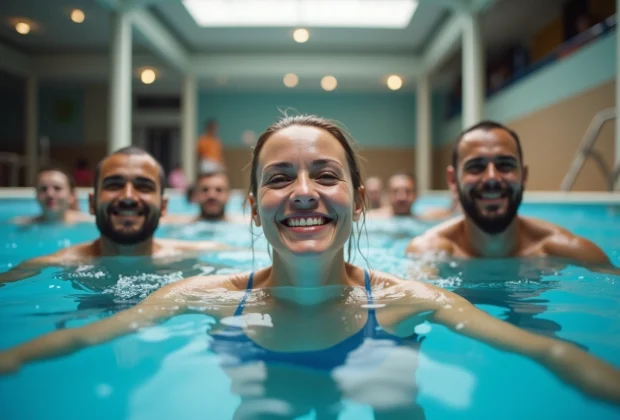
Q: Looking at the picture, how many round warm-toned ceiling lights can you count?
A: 7